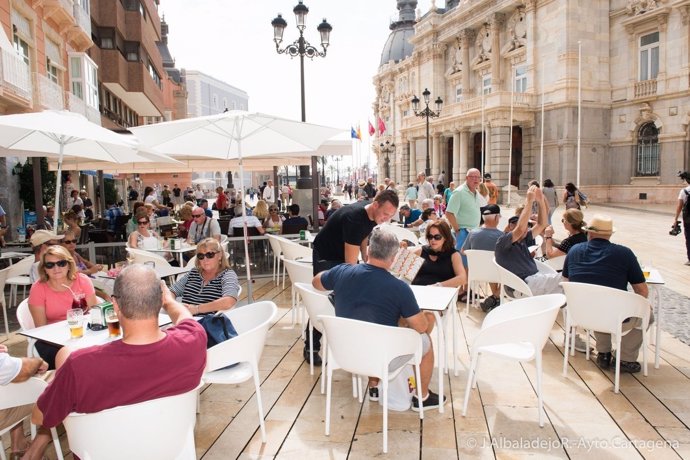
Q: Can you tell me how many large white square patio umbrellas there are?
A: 2